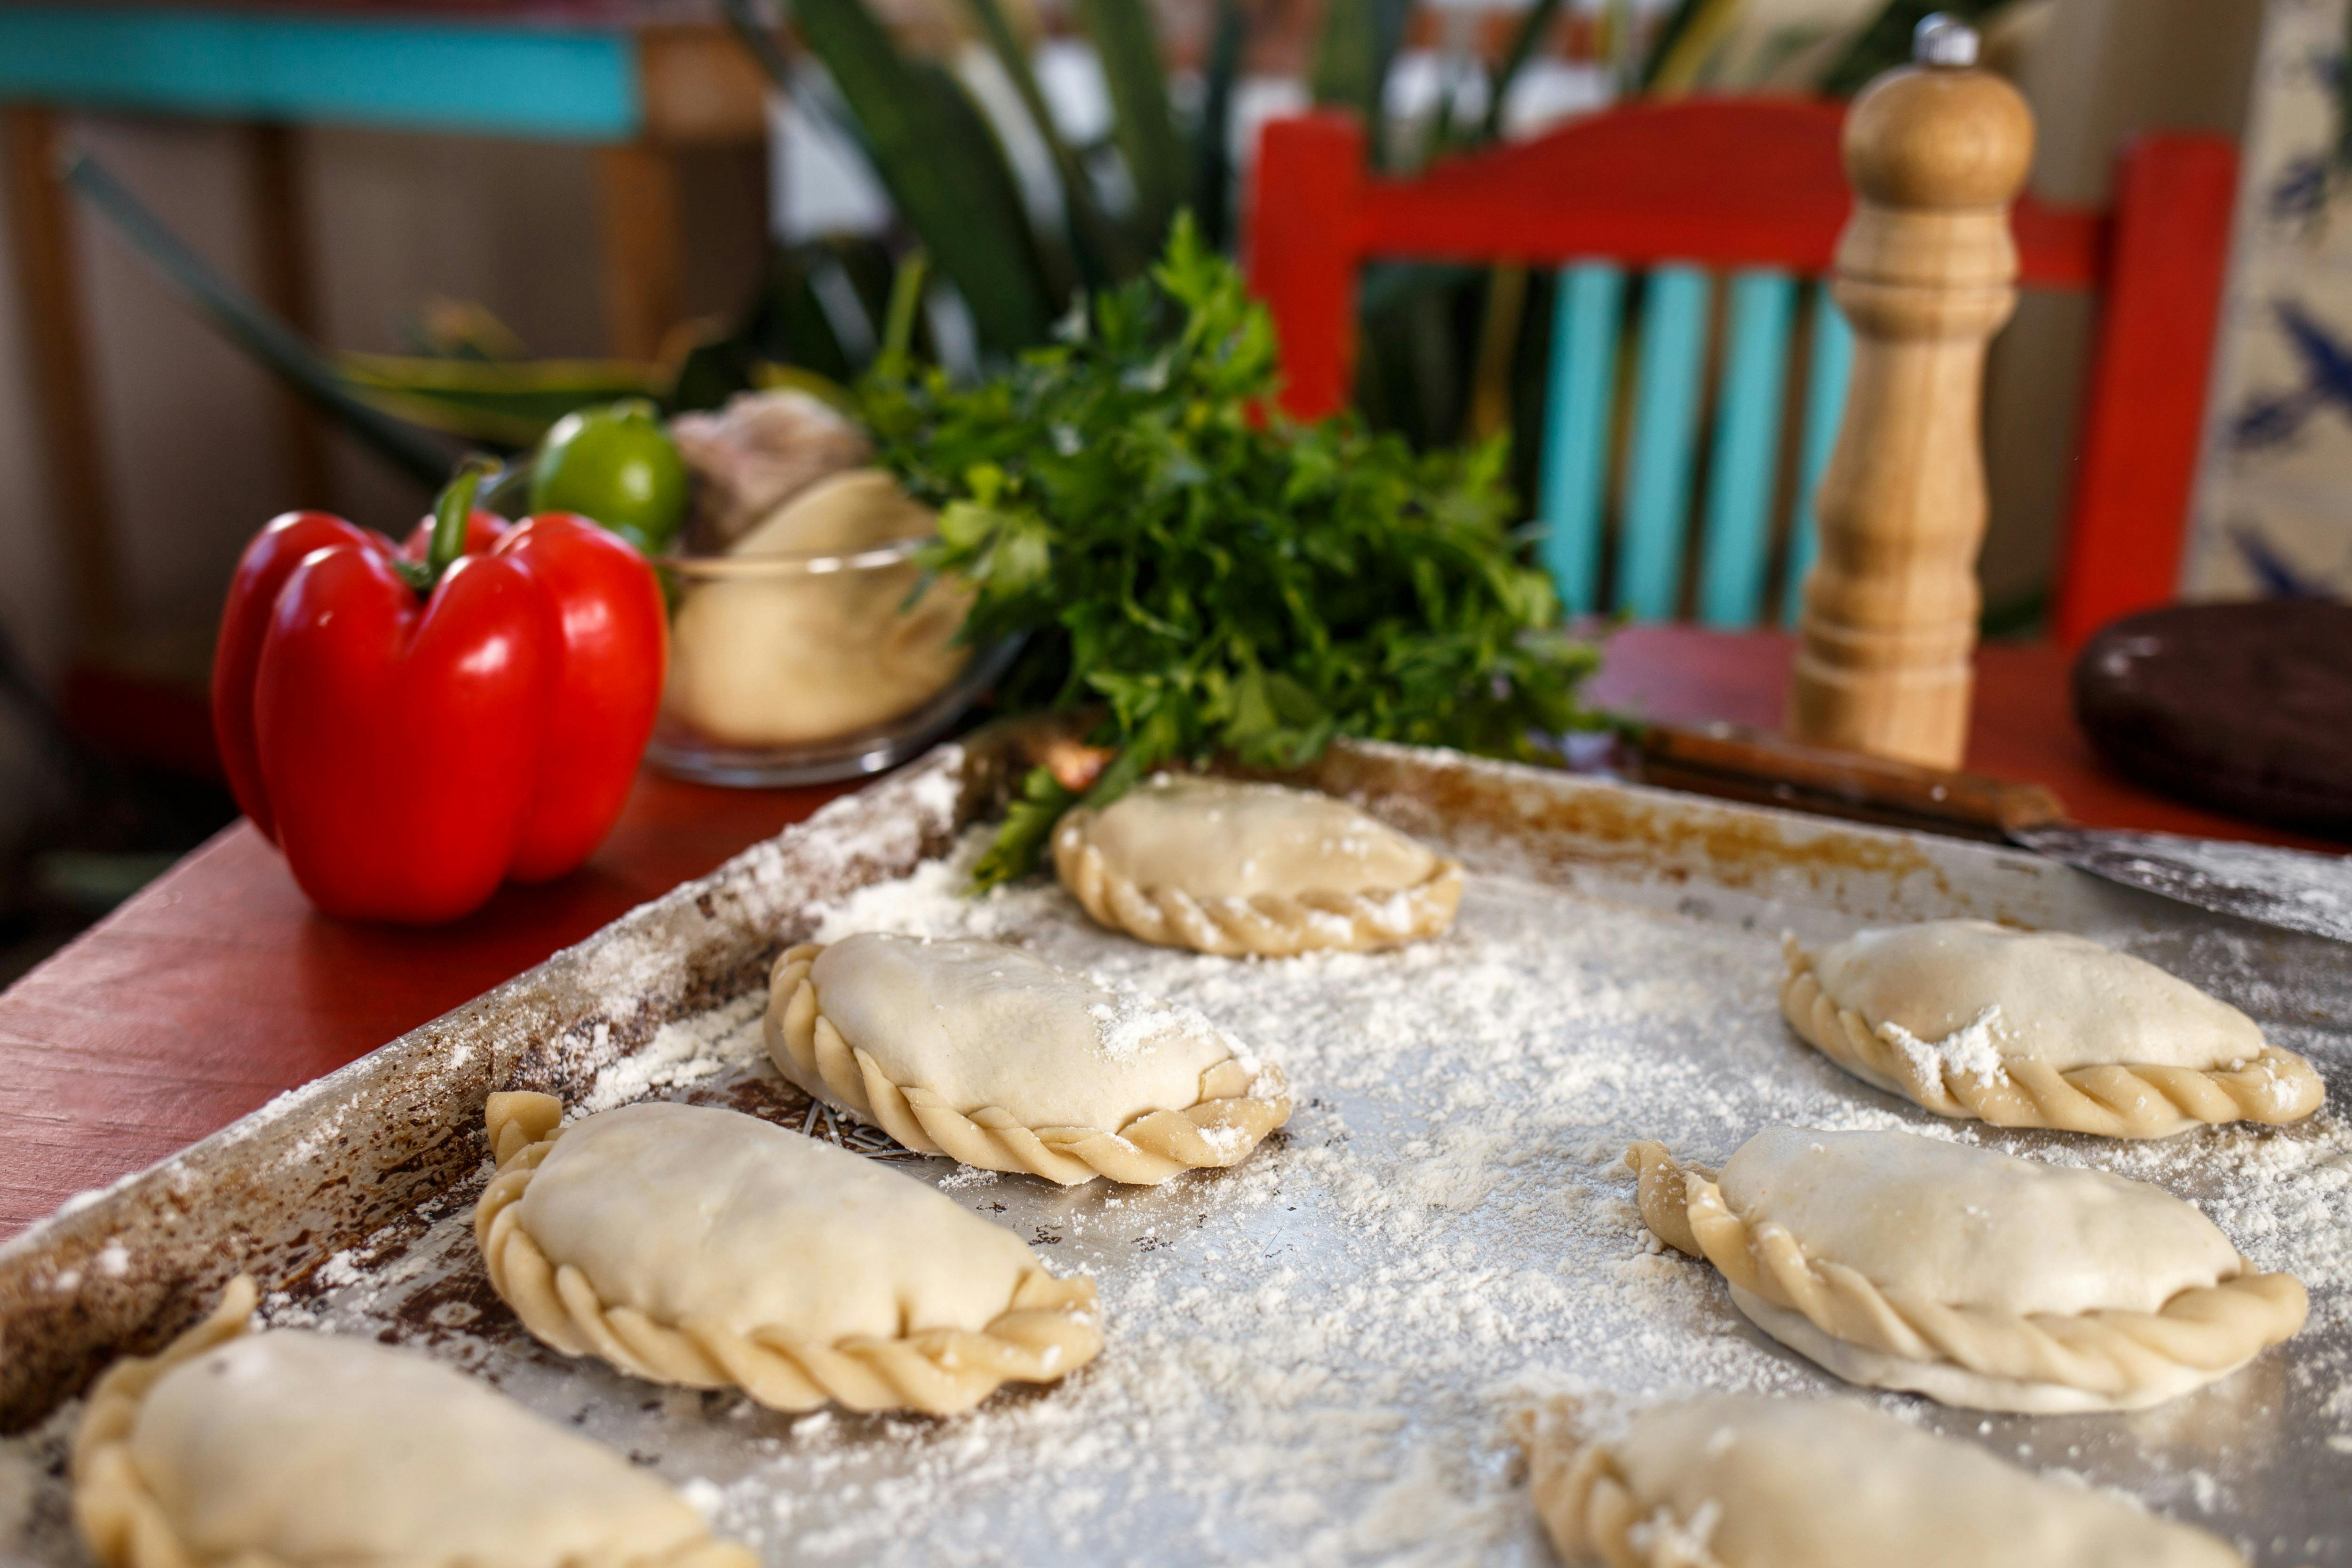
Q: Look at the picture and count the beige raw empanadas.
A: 7